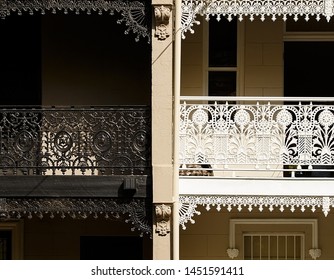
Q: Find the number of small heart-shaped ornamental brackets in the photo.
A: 2